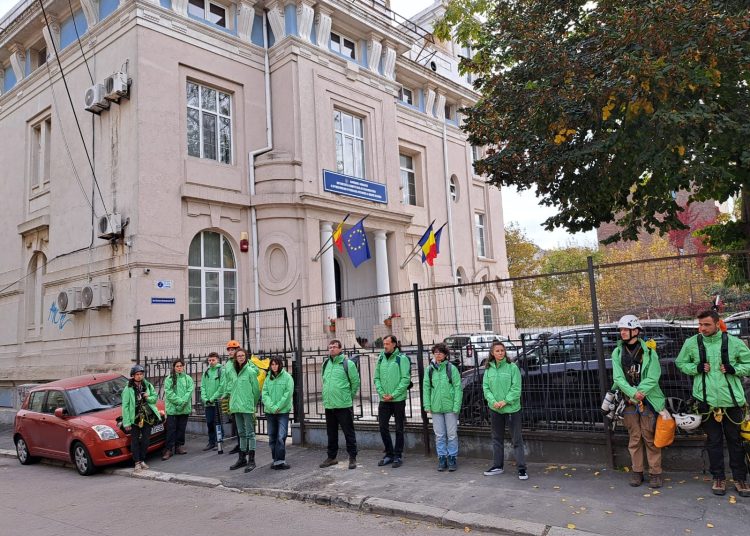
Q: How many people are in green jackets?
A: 12